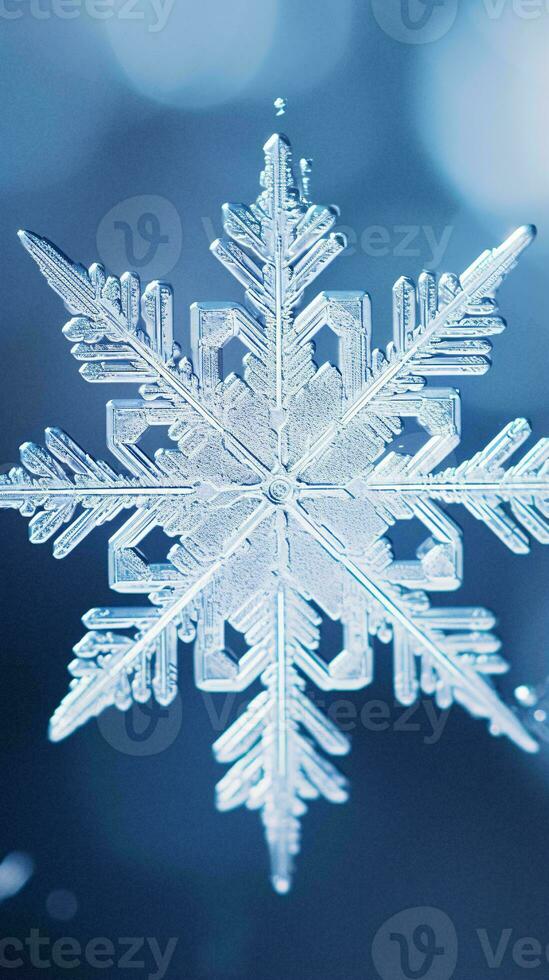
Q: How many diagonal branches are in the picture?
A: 4